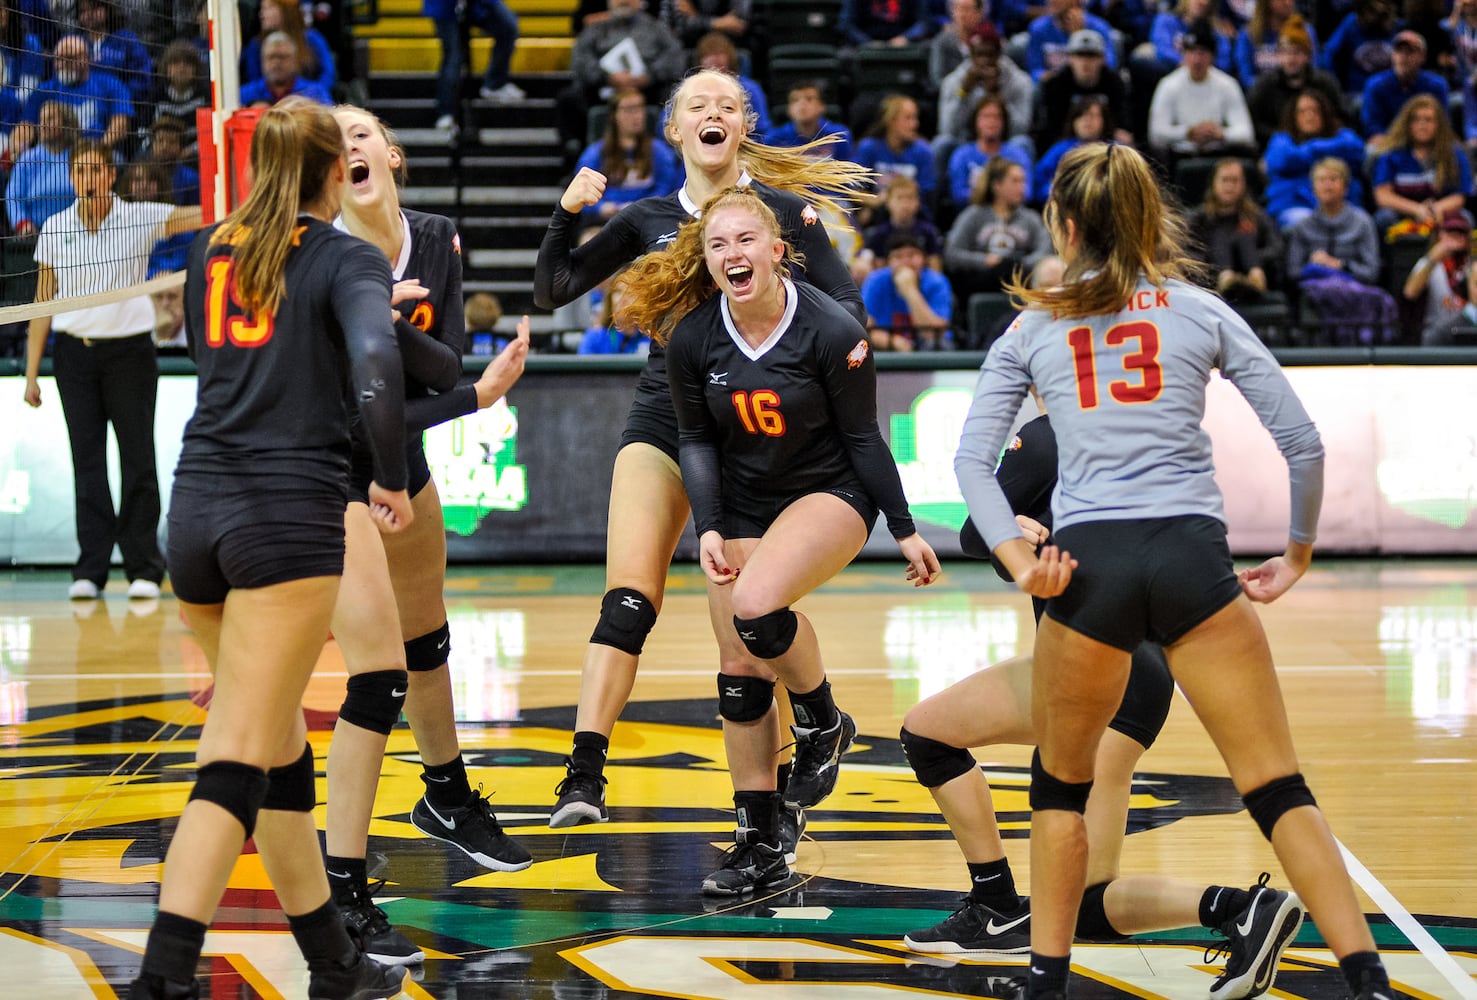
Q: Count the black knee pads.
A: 11